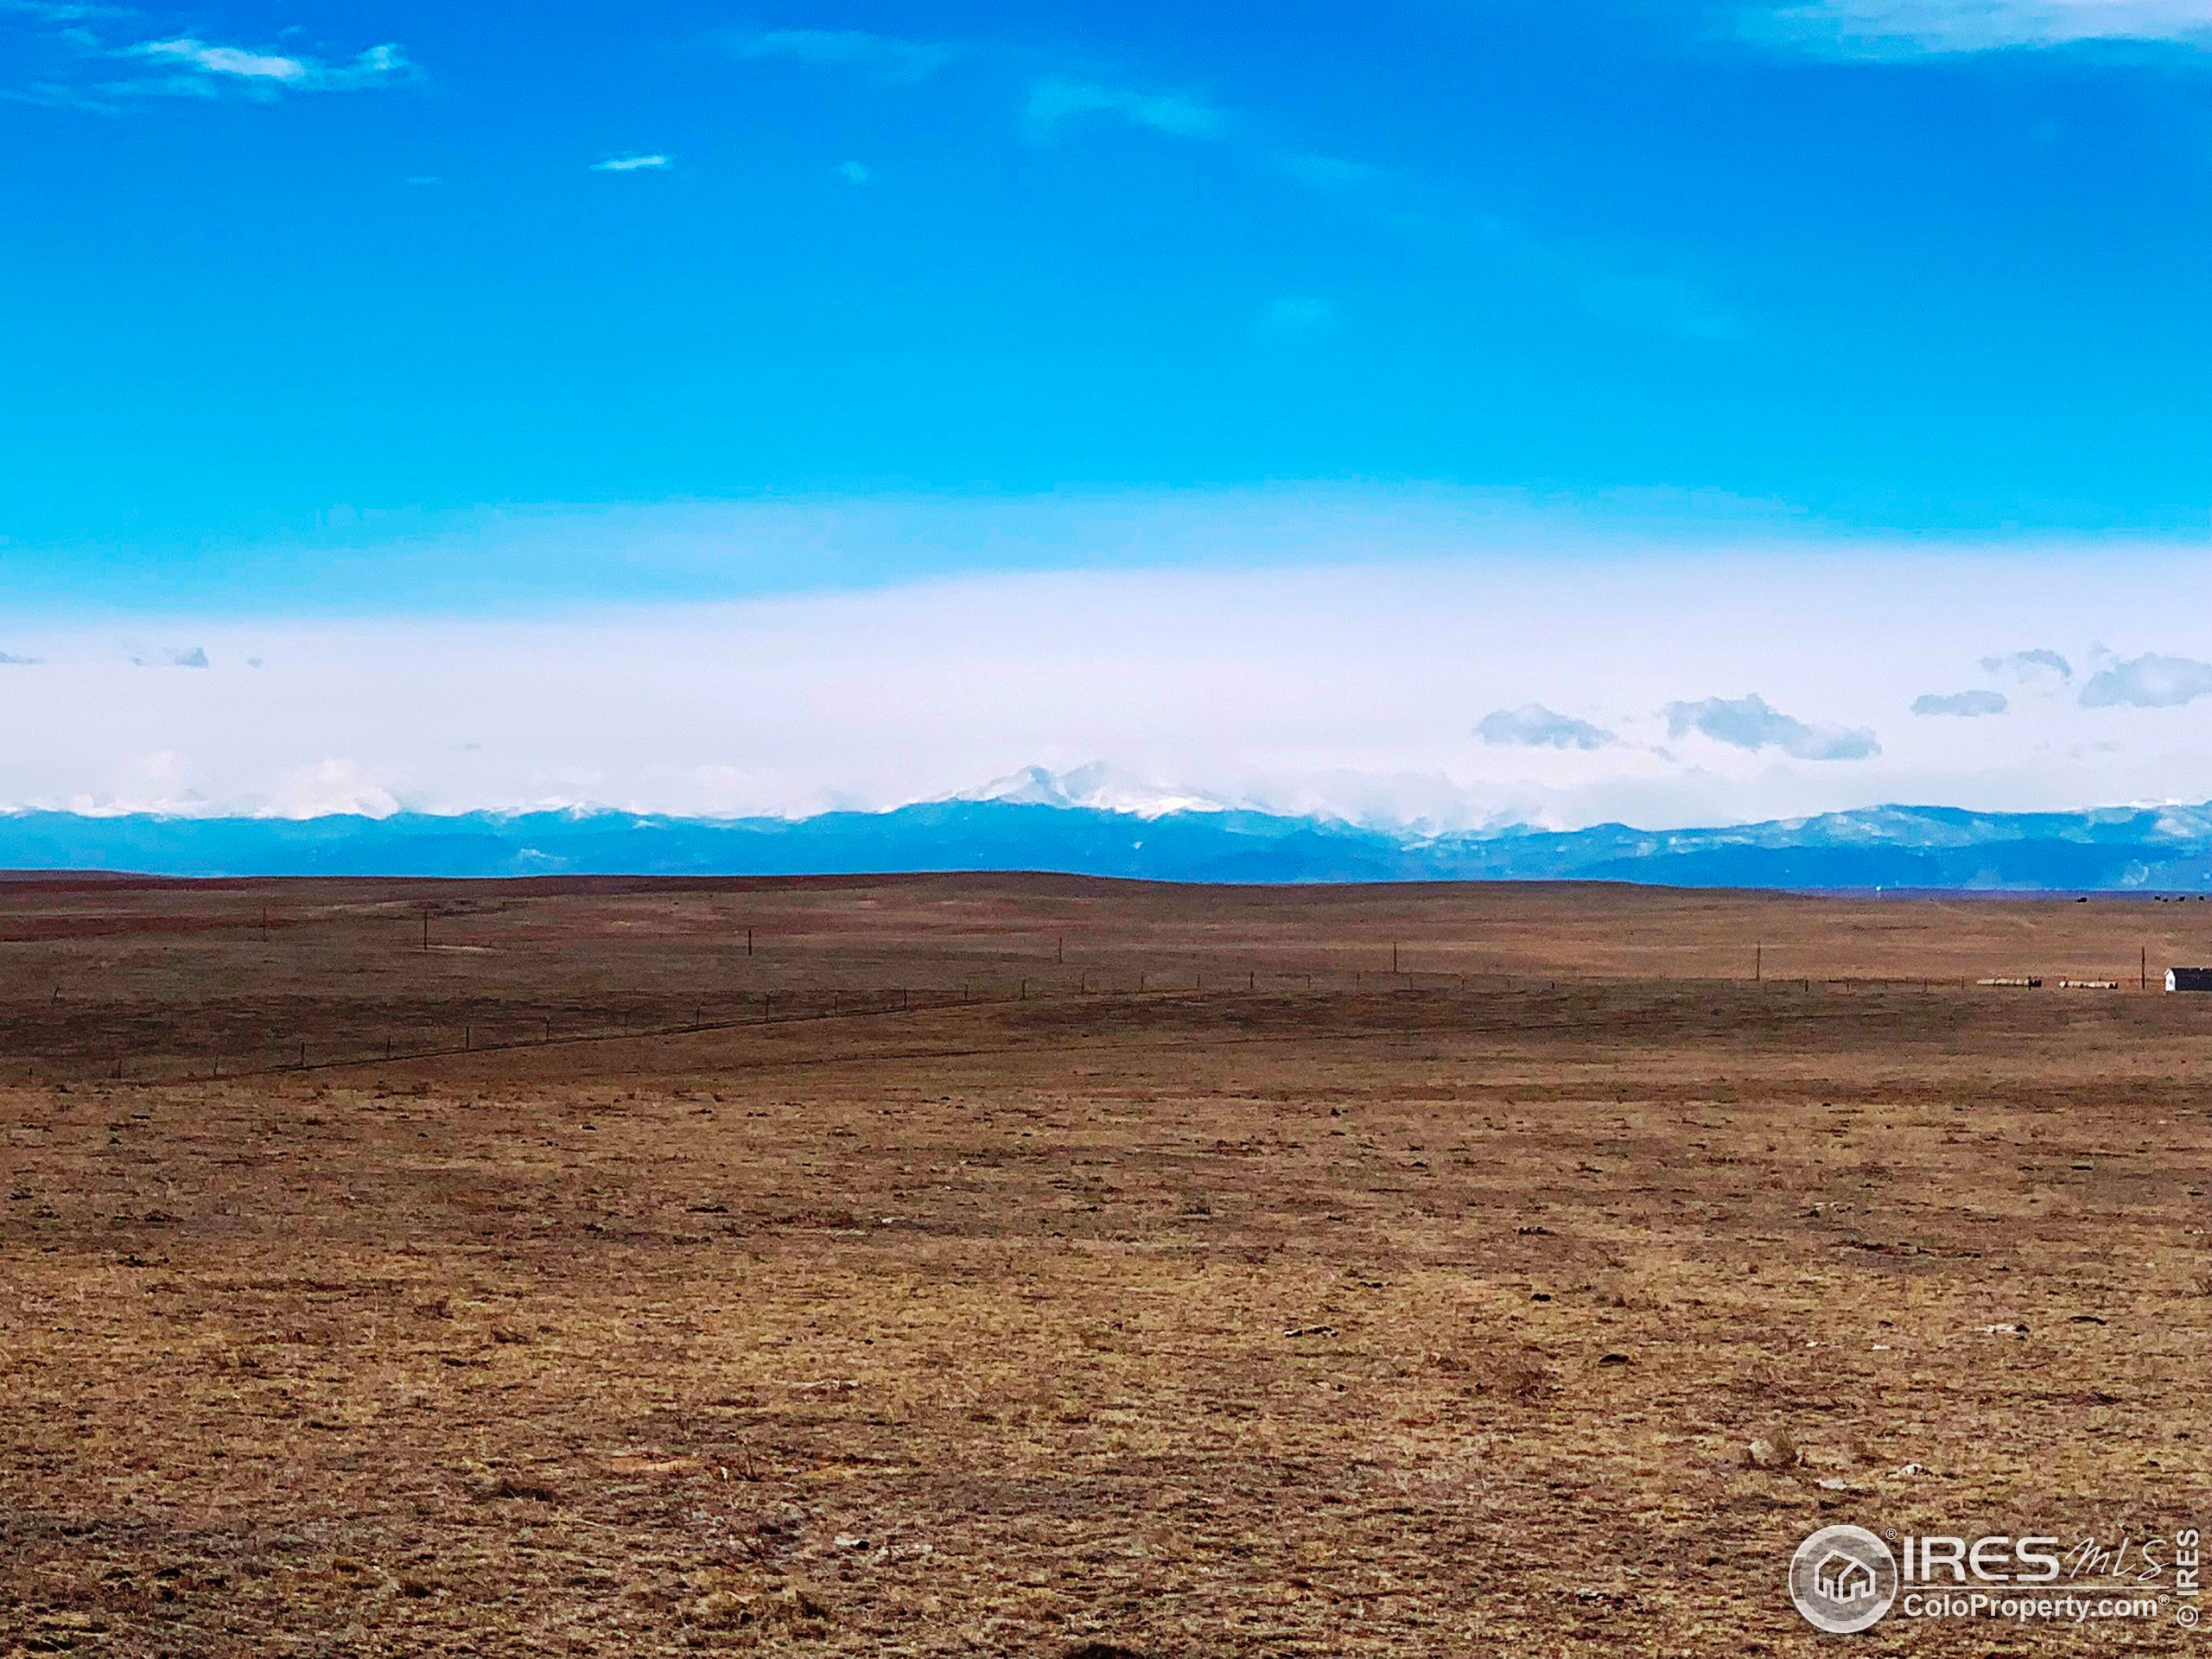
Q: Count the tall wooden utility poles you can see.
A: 7